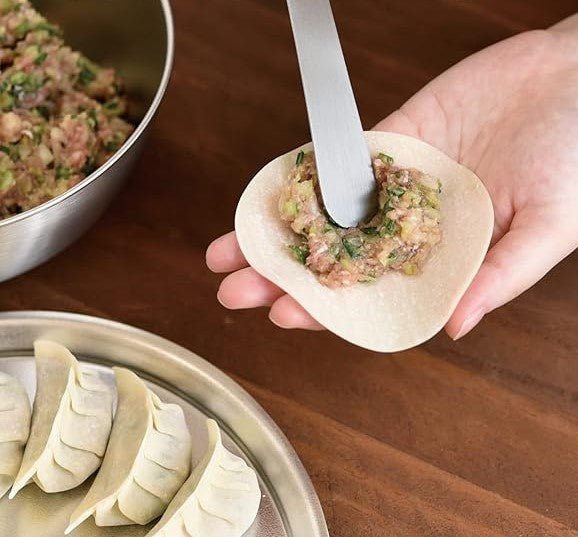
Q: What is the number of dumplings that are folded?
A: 4